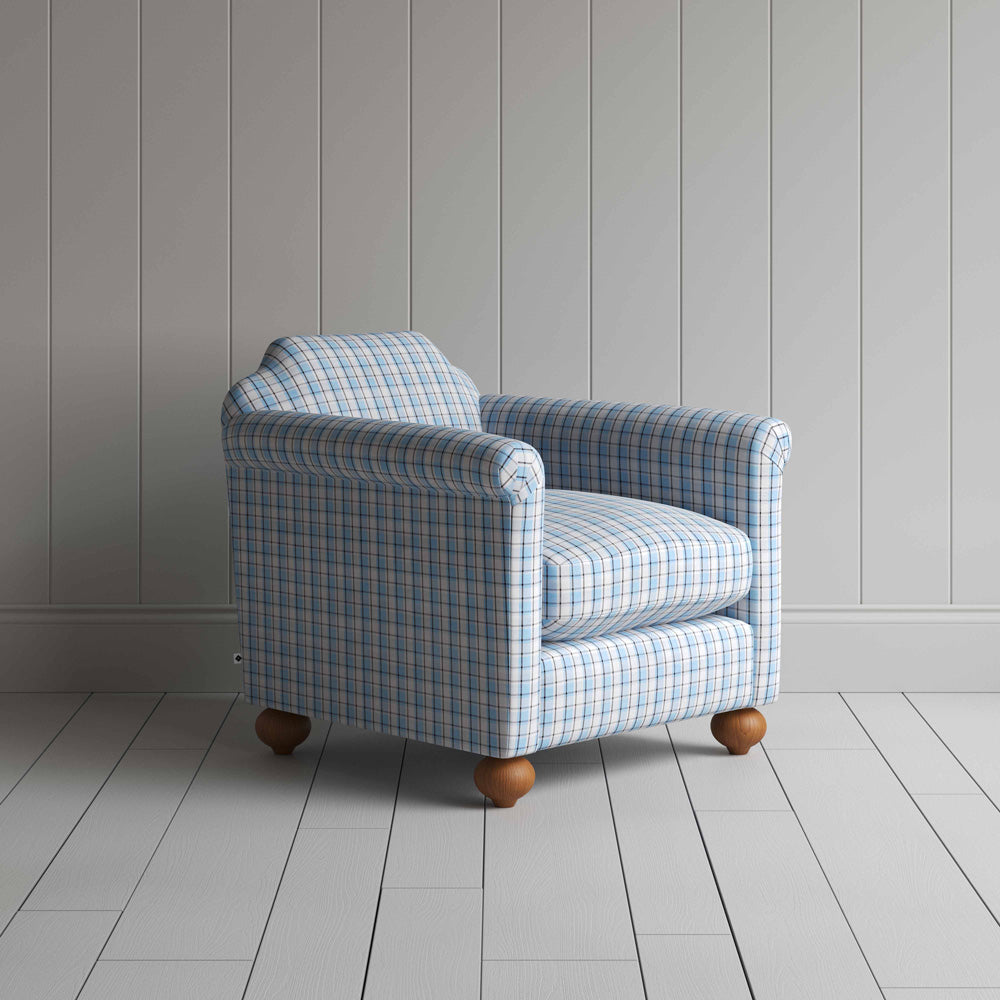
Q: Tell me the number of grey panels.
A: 12